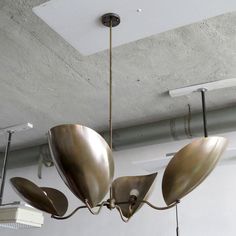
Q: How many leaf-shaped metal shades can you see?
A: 4